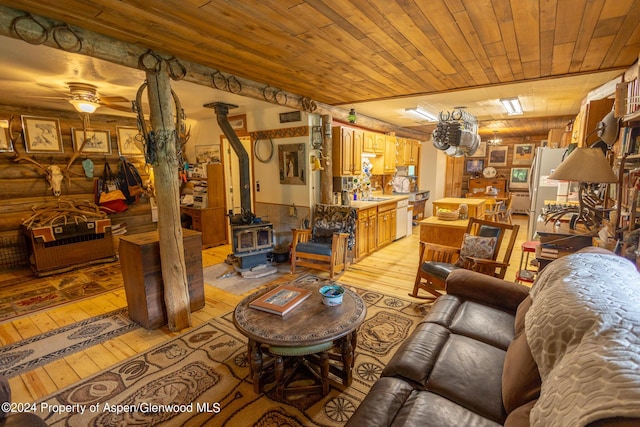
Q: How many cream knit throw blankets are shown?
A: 1